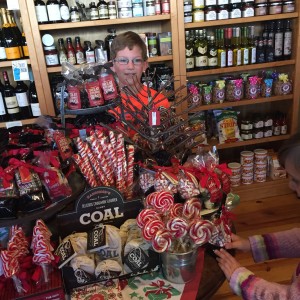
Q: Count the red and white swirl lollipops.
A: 9